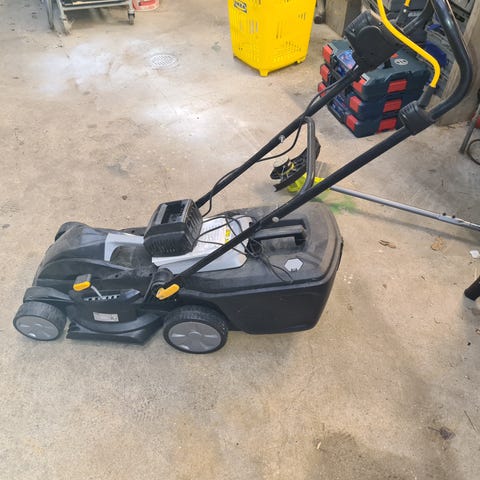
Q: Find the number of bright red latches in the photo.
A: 9